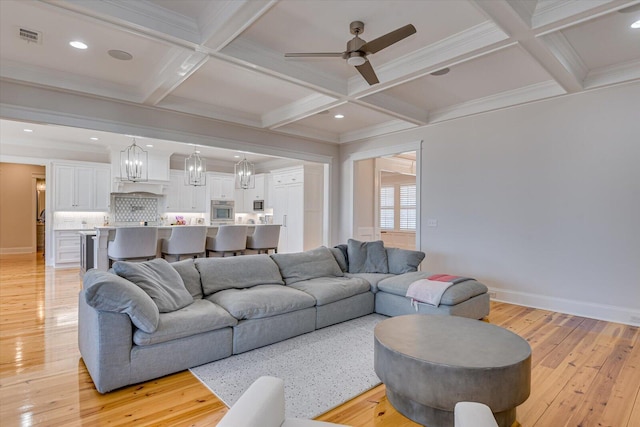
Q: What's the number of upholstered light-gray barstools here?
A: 4